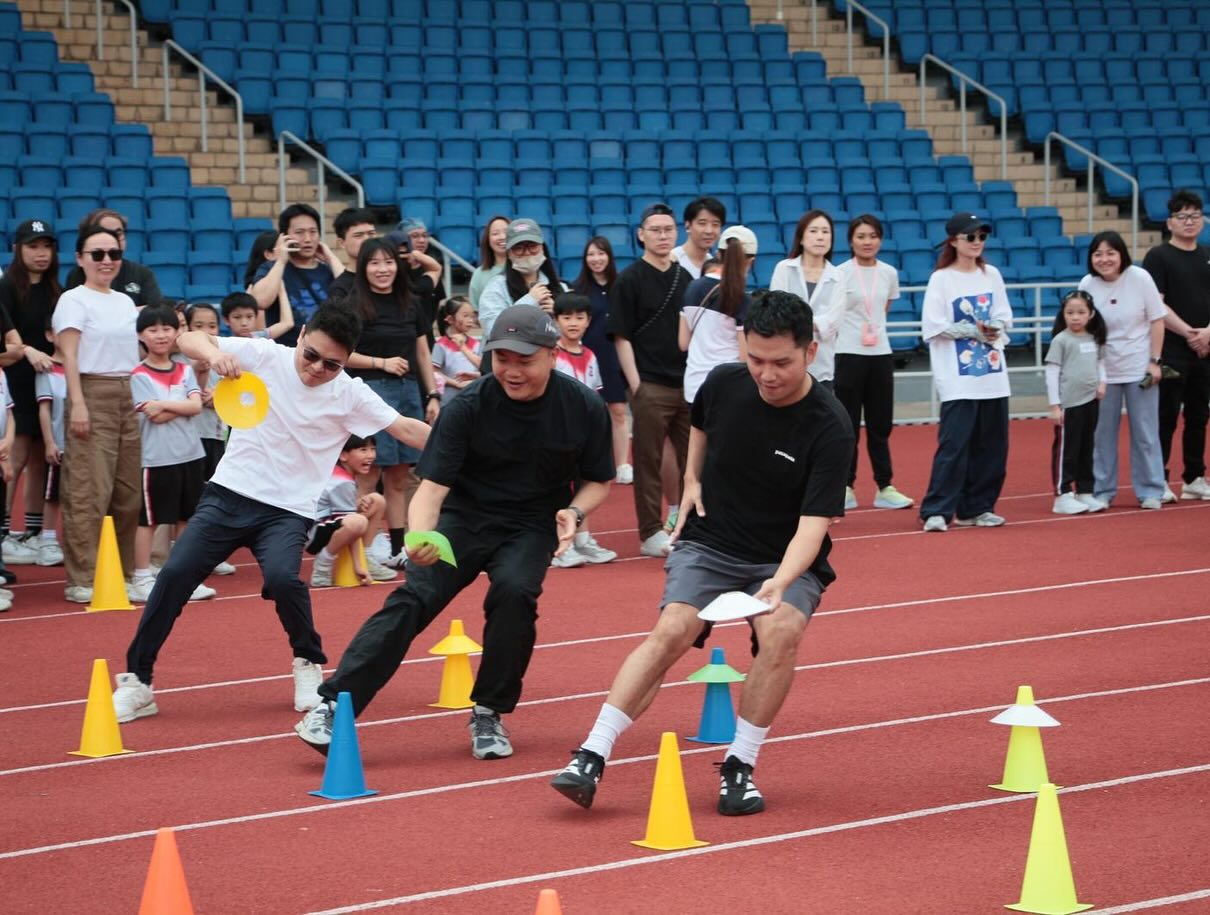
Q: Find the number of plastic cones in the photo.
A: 11